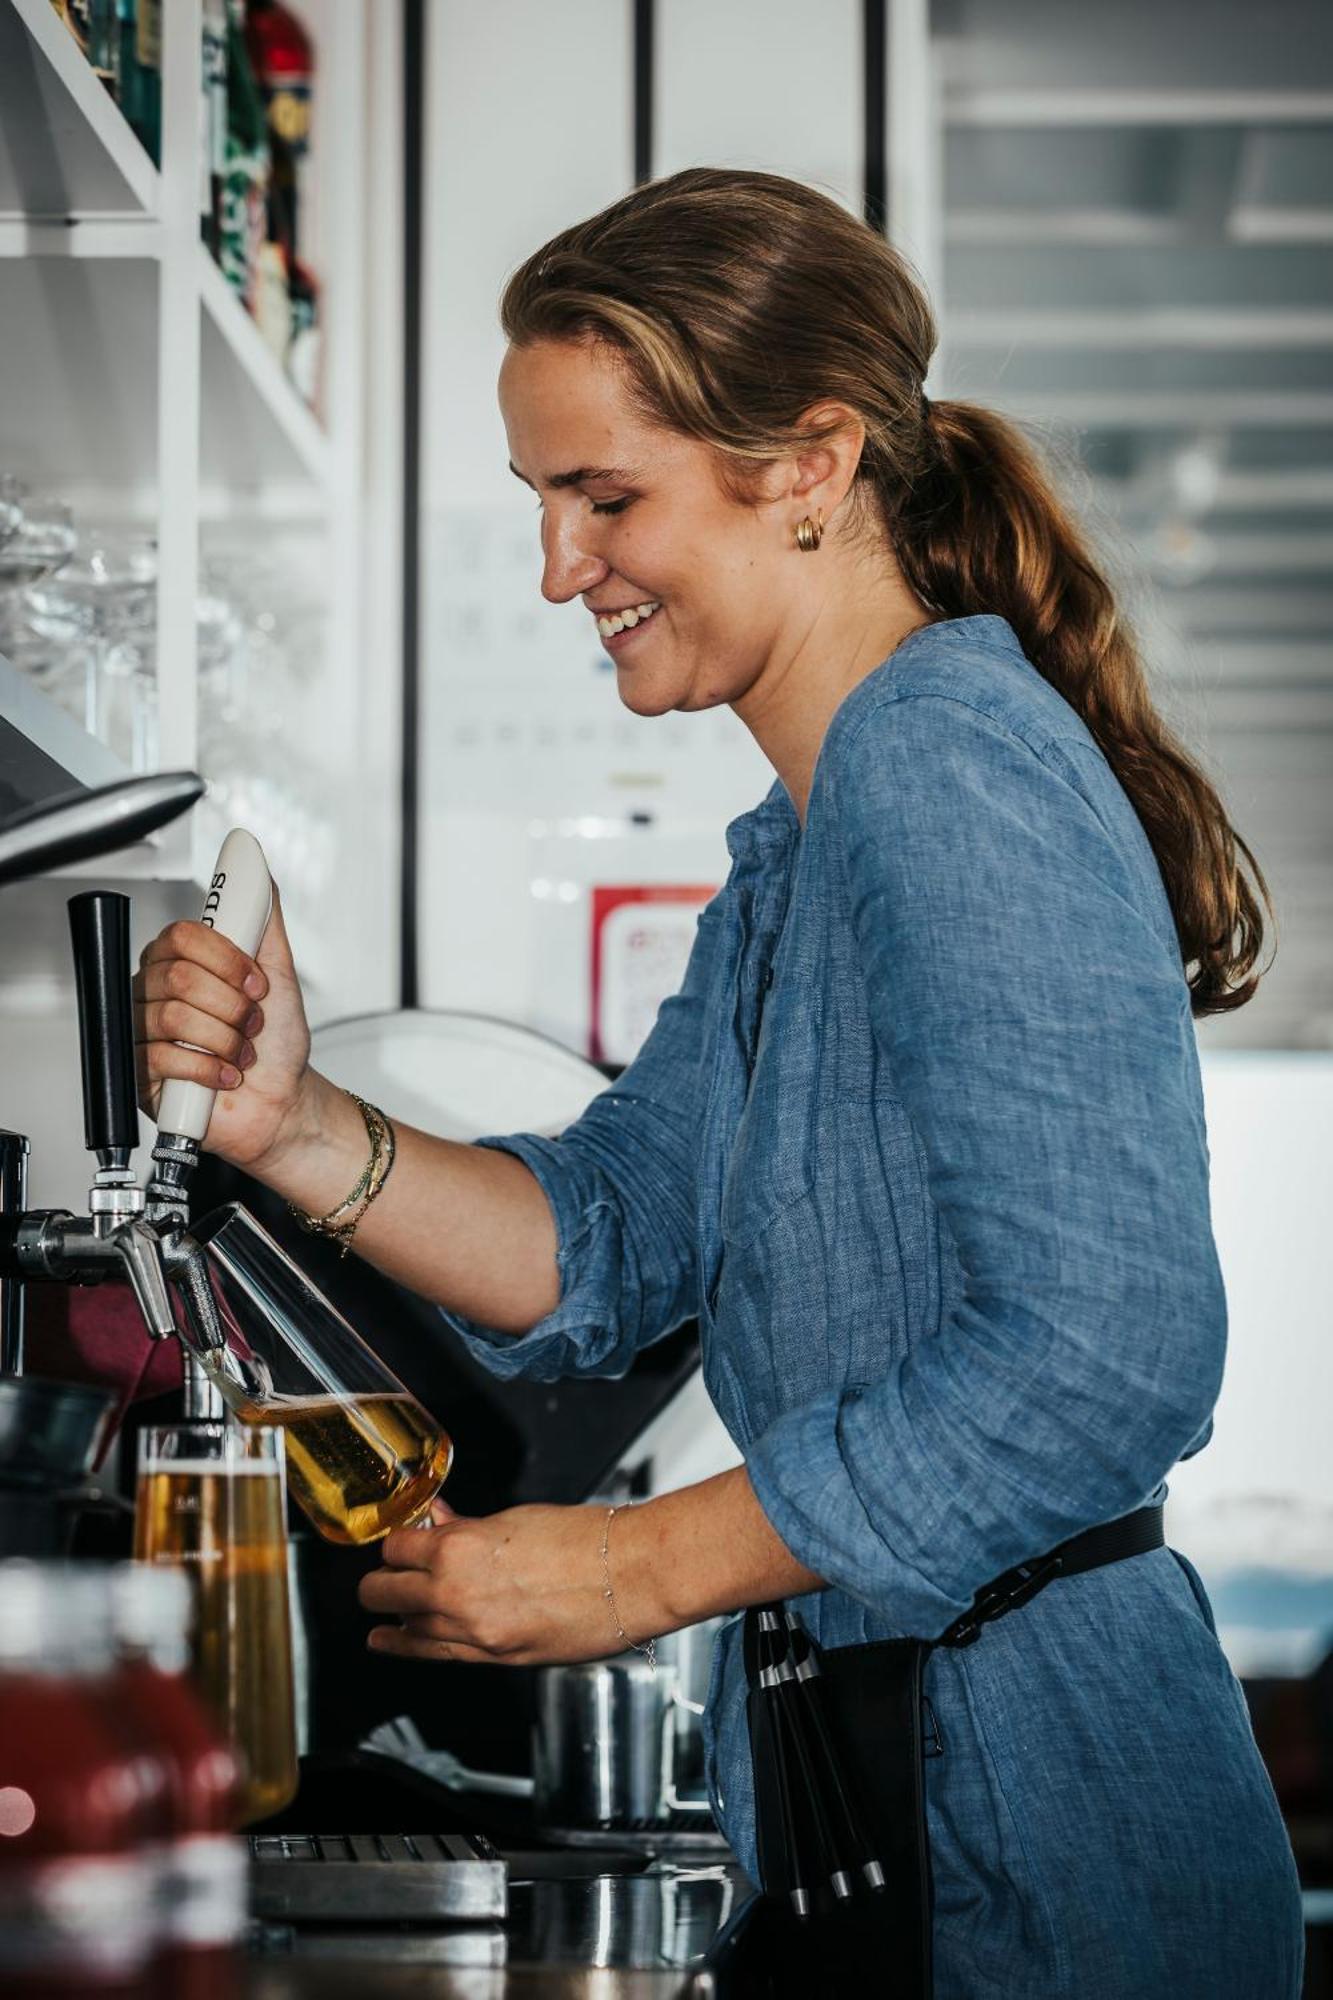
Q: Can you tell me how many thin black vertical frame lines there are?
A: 3